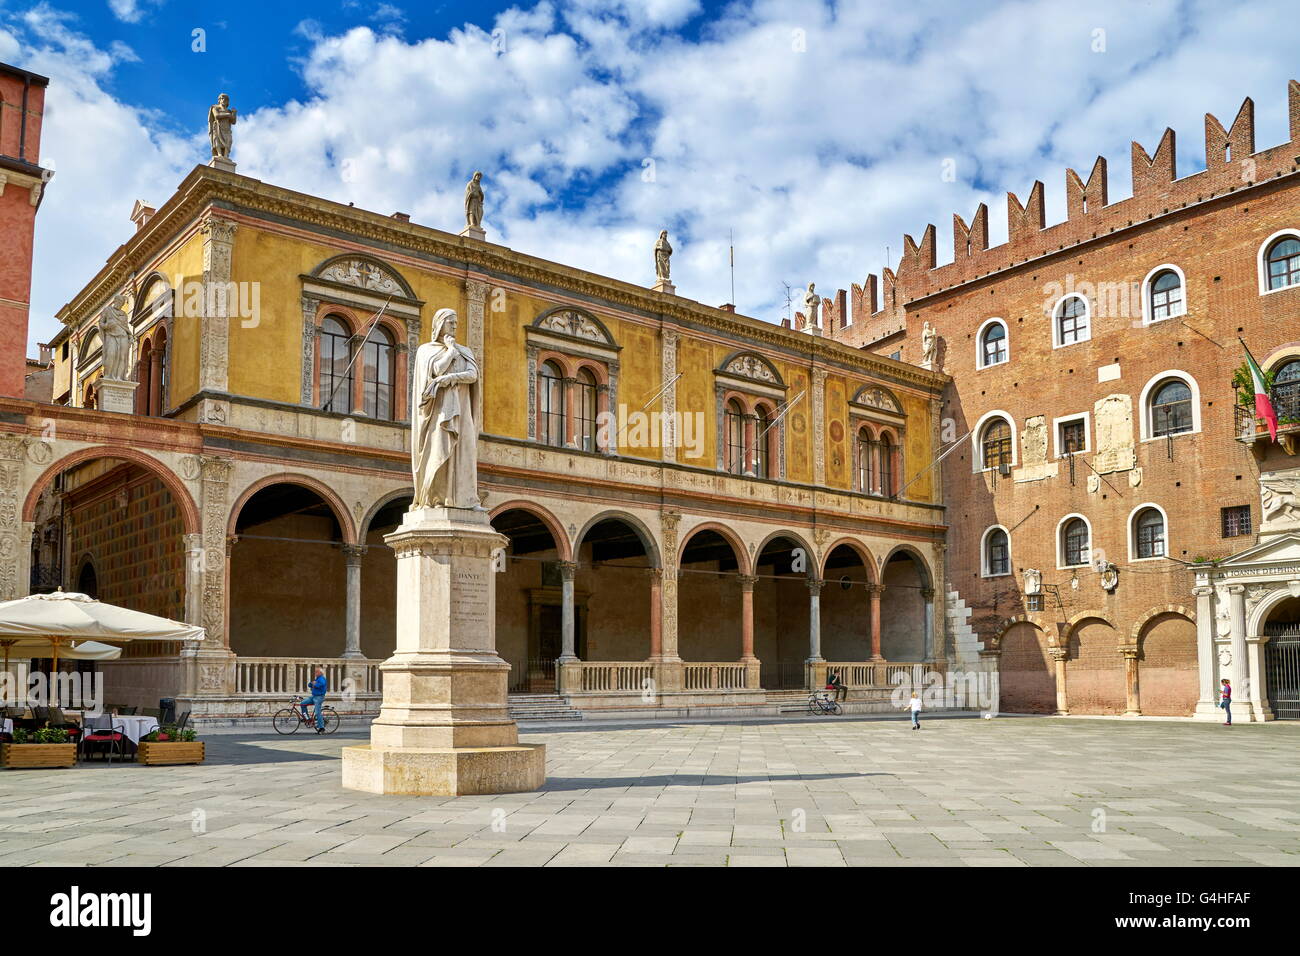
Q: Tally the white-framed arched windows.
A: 9